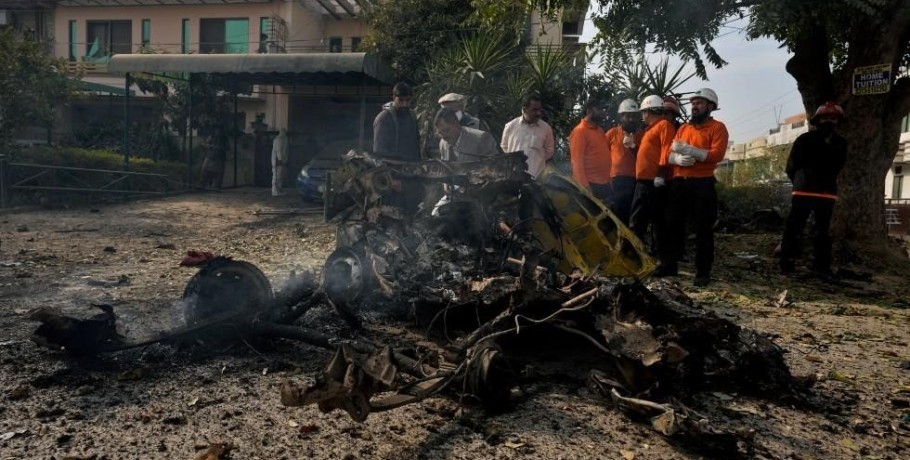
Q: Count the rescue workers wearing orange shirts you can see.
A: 4